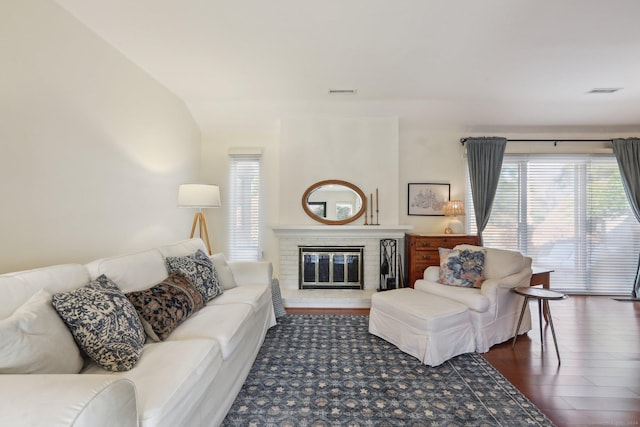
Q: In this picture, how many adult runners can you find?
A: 0